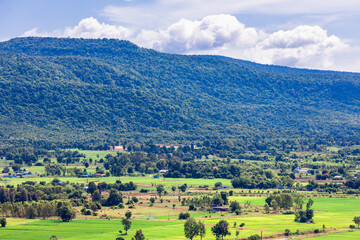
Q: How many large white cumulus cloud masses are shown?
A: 3